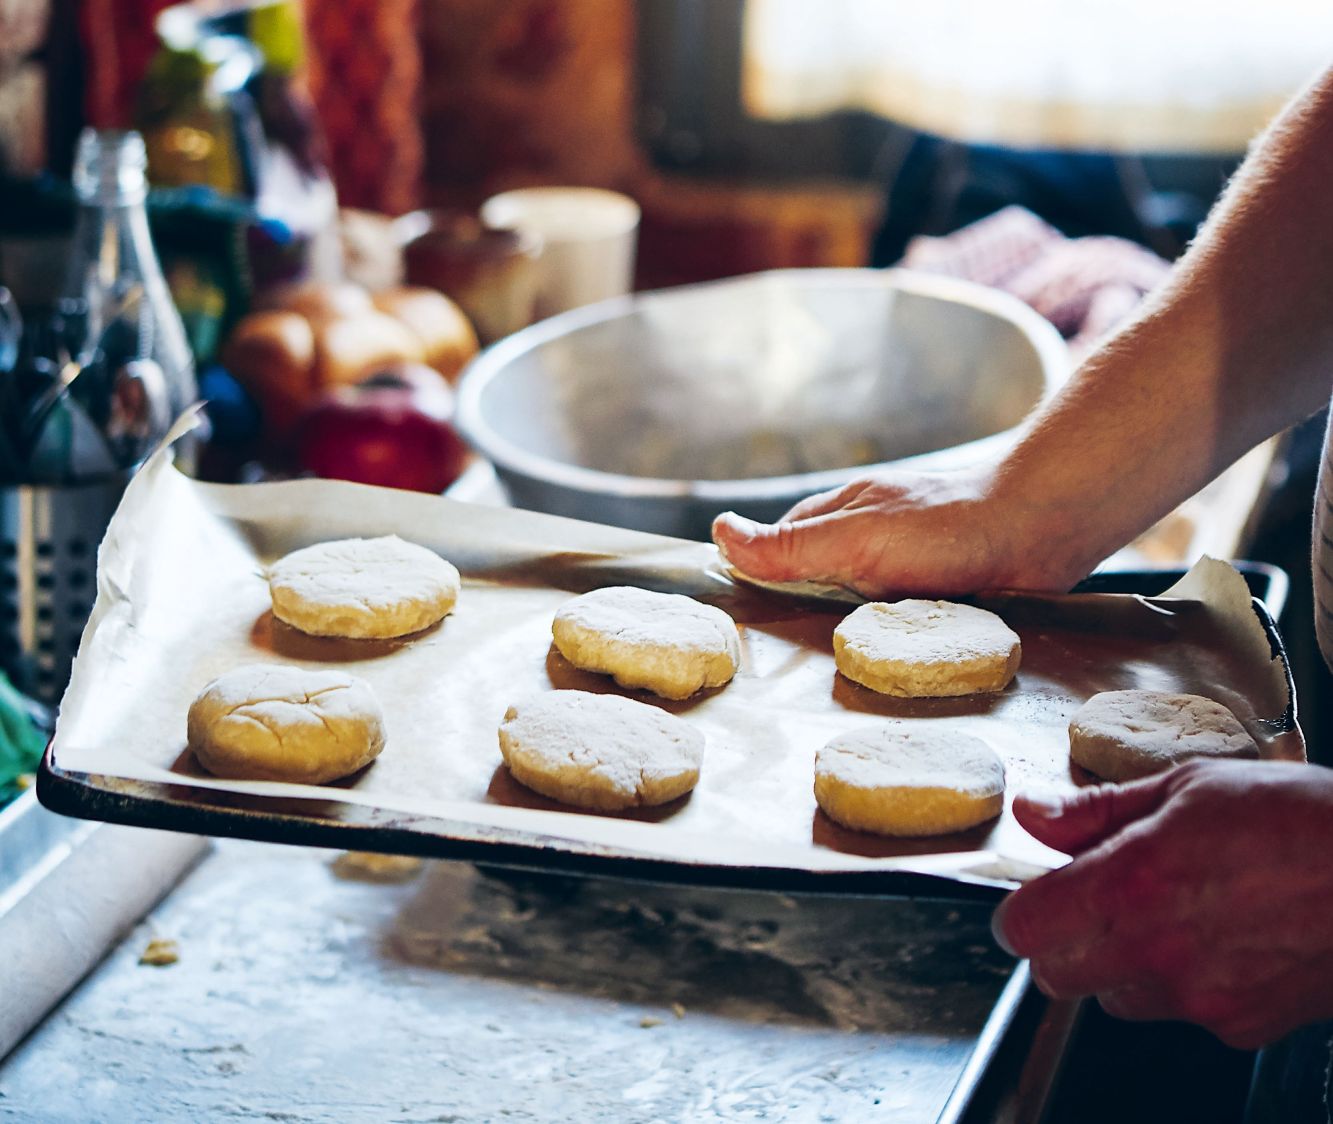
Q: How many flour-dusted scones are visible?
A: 7